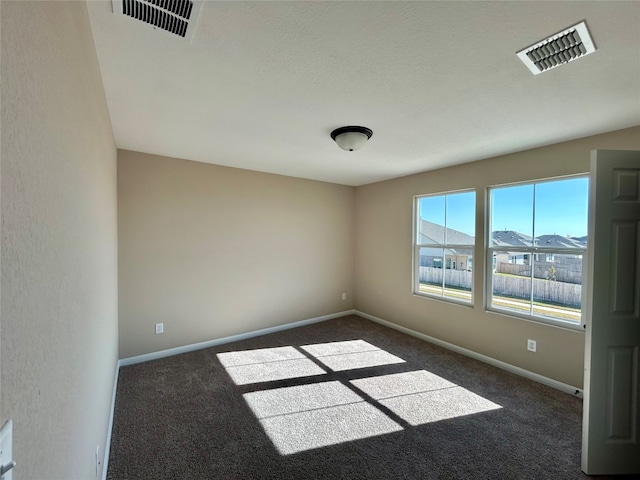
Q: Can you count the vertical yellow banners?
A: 0